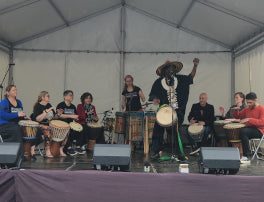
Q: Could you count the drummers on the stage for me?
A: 9